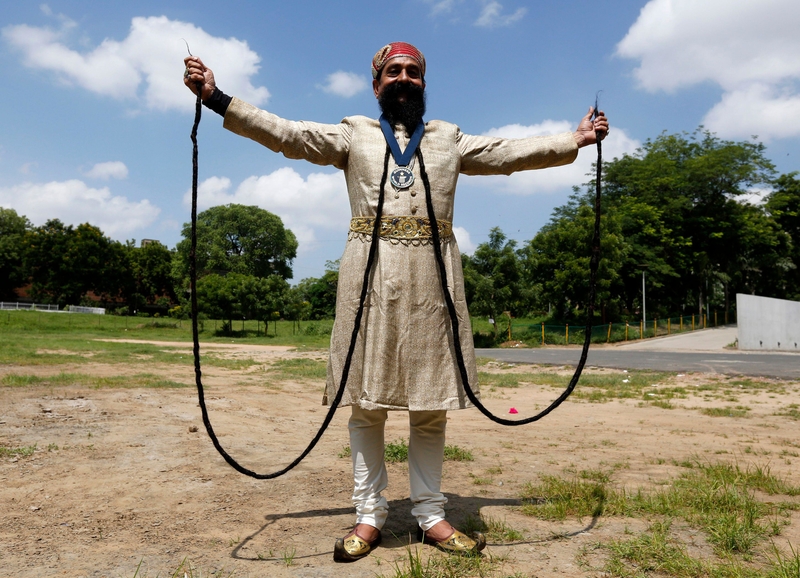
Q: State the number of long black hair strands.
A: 2